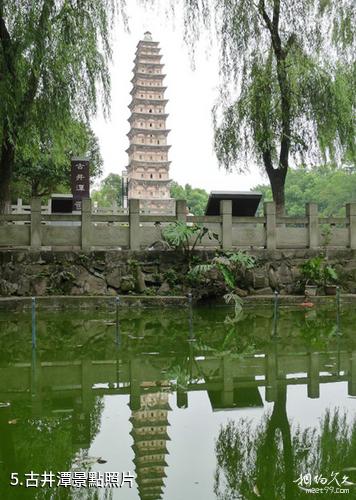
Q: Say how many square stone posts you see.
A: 8